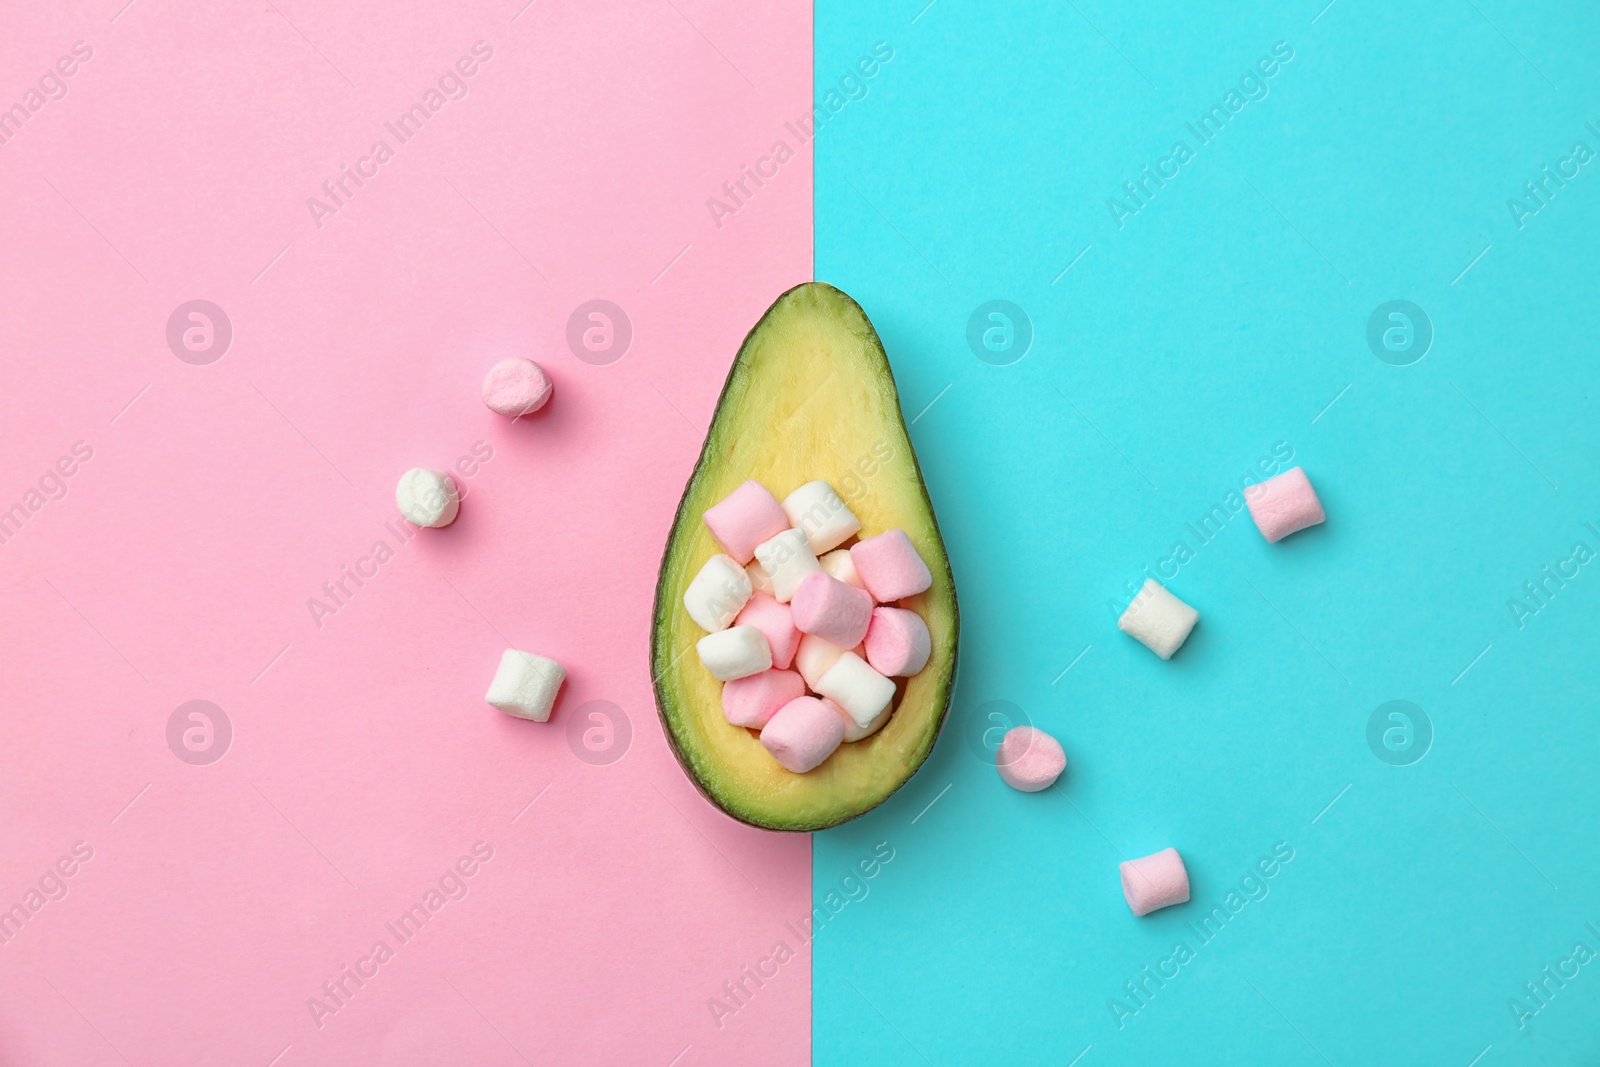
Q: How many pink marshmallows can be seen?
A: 11